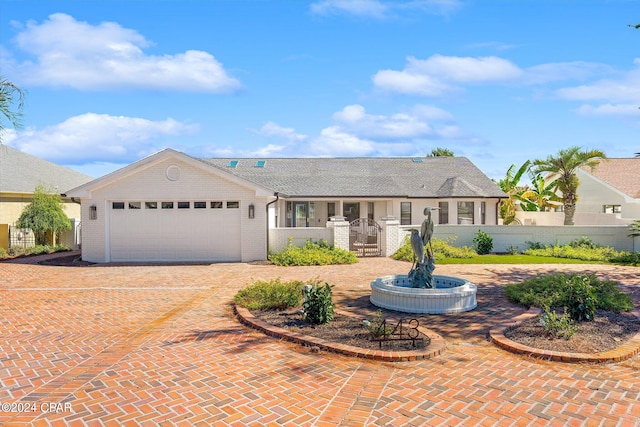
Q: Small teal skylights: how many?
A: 3